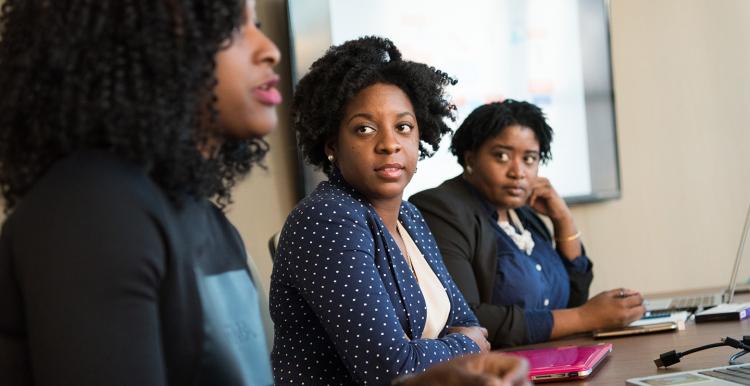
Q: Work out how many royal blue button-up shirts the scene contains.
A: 1